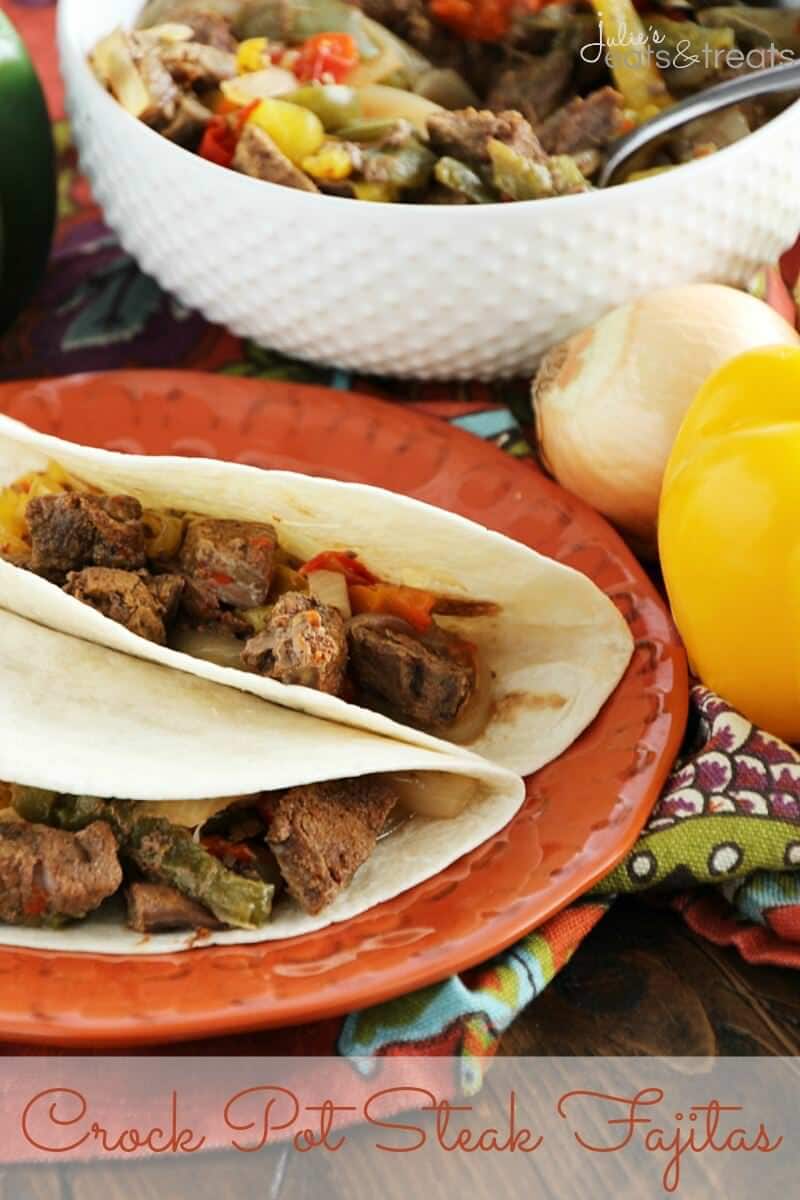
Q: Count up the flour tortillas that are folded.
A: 2